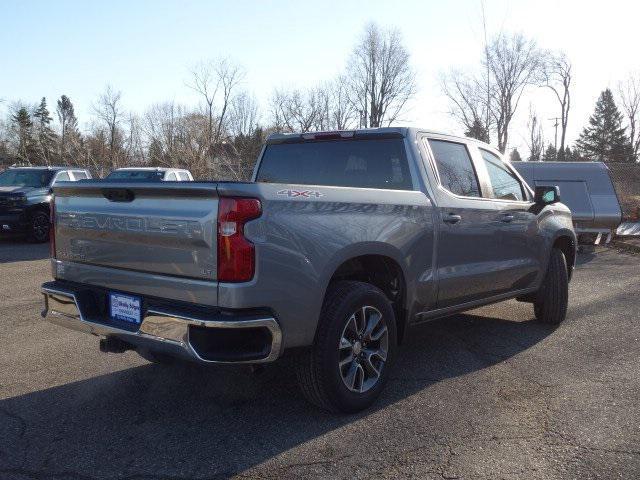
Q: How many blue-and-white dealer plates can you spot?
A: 1